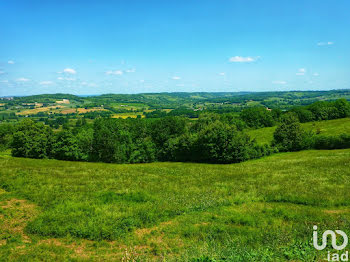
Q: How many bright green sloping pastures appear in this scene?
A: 2